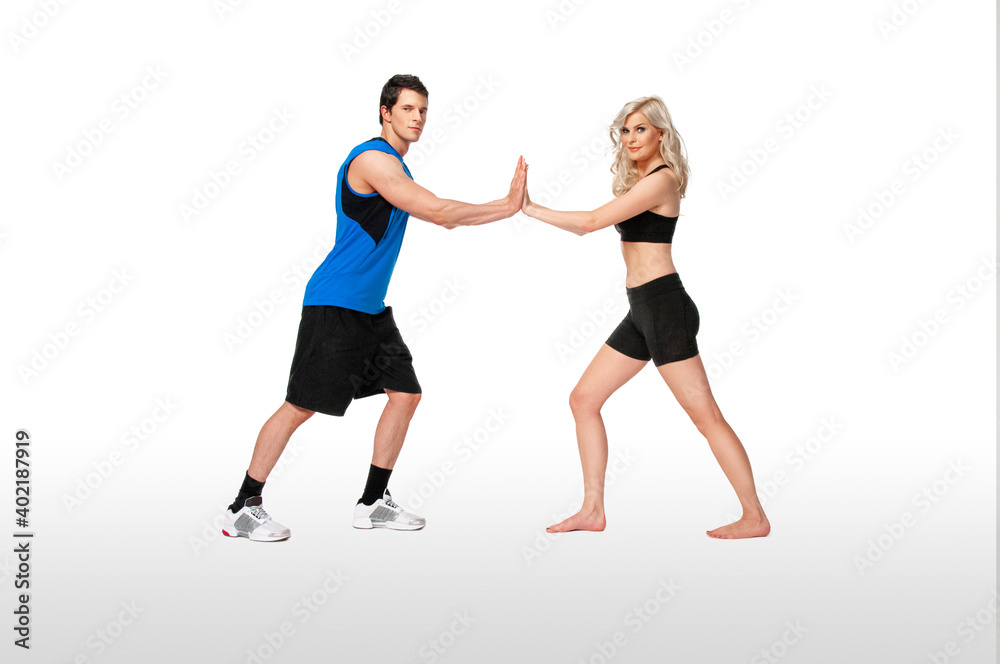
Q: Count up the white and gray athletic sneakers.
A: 2